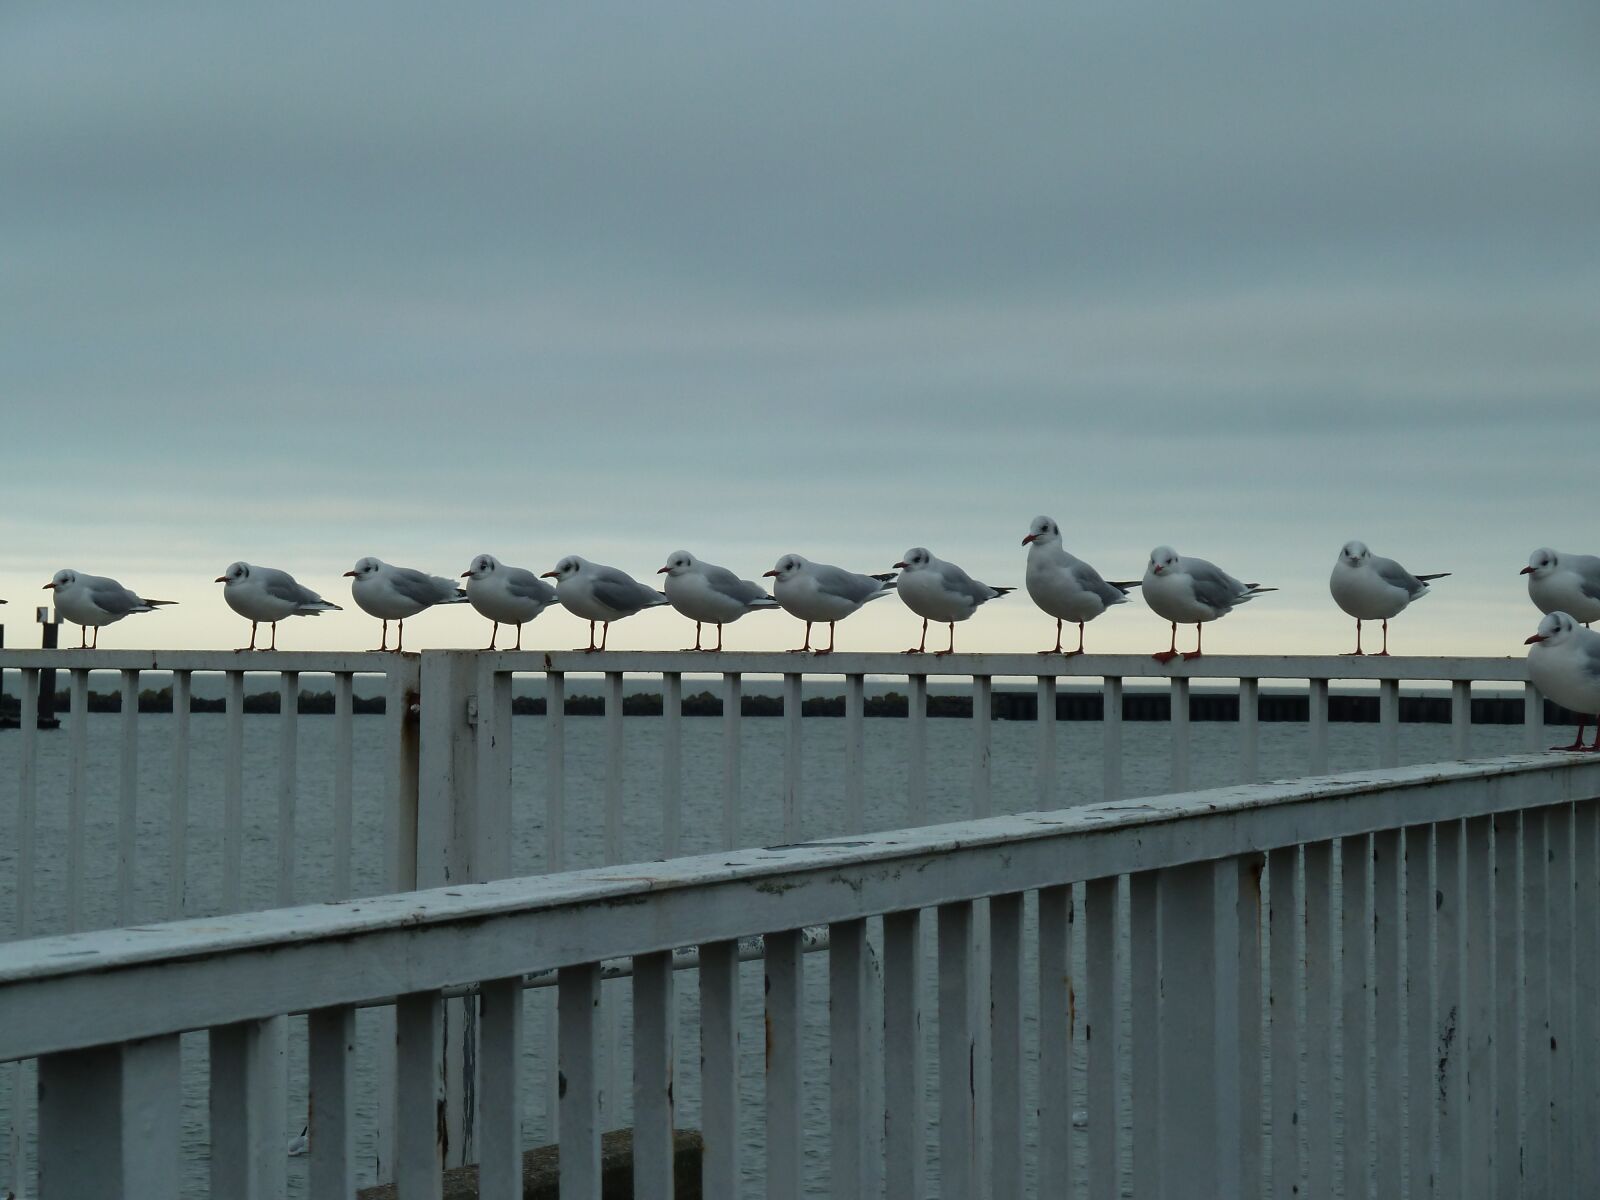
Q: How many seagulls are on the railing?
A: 13